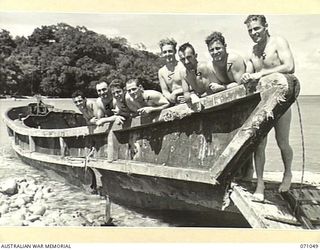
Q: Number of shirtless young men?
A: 8